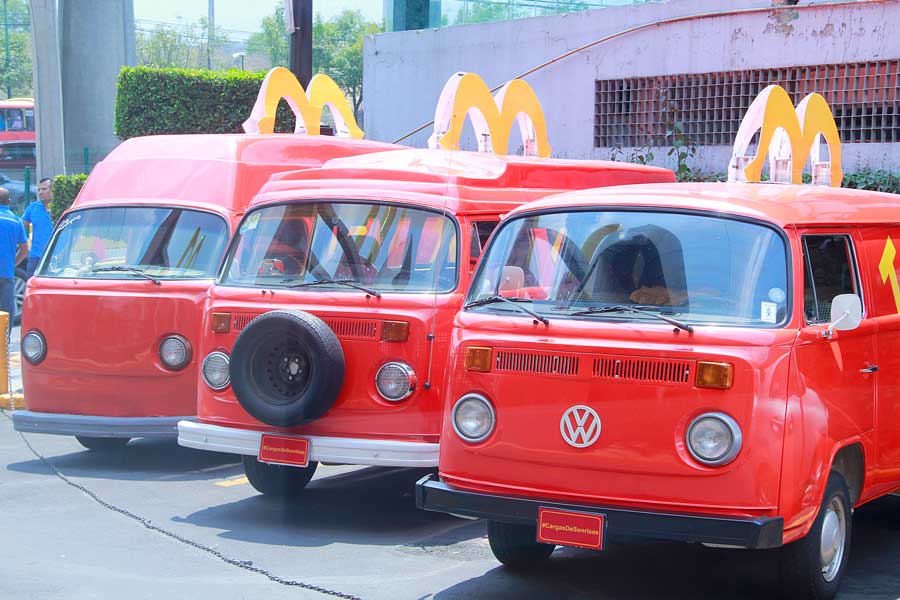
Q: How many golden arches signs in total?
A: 3